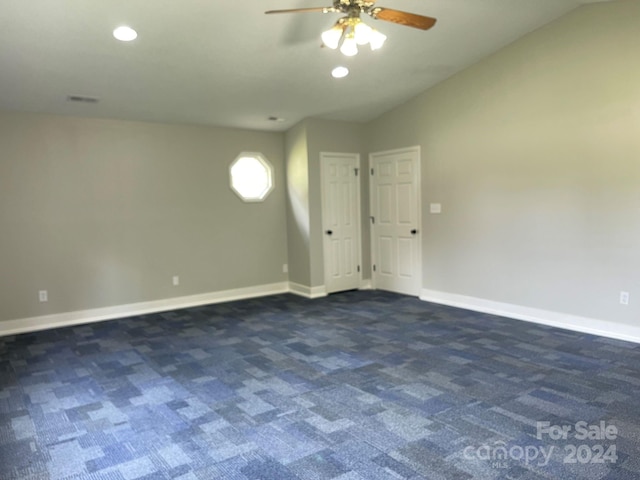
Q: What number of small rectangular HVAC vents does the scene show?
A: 2